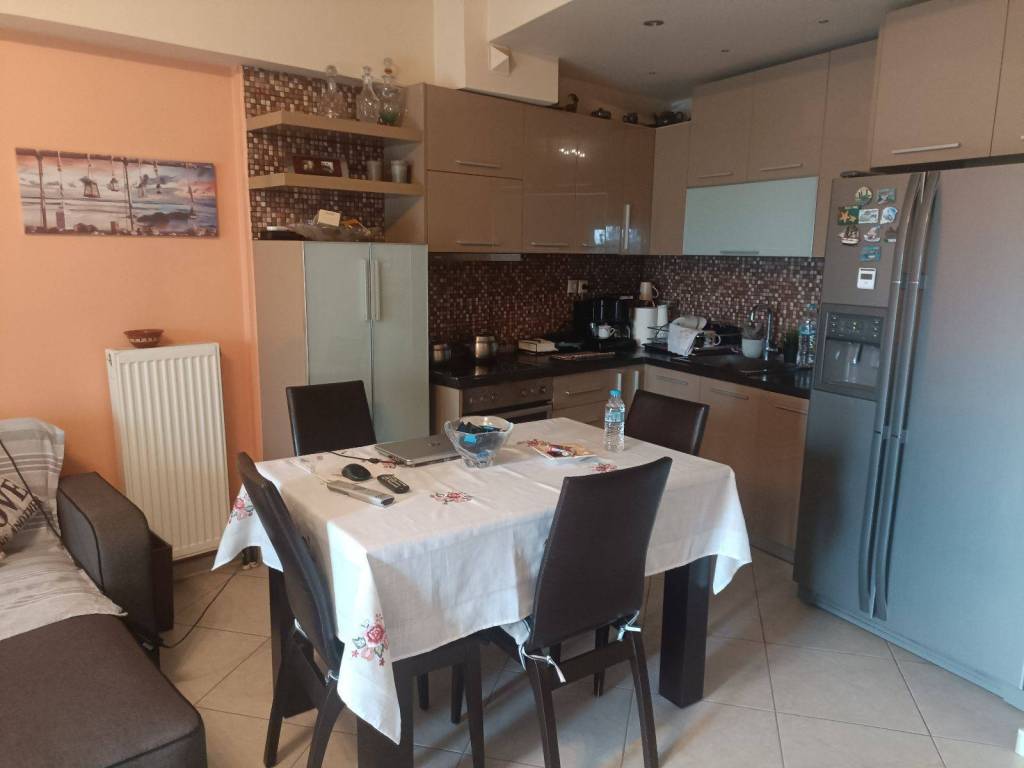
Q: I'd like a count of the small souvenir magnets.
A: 9